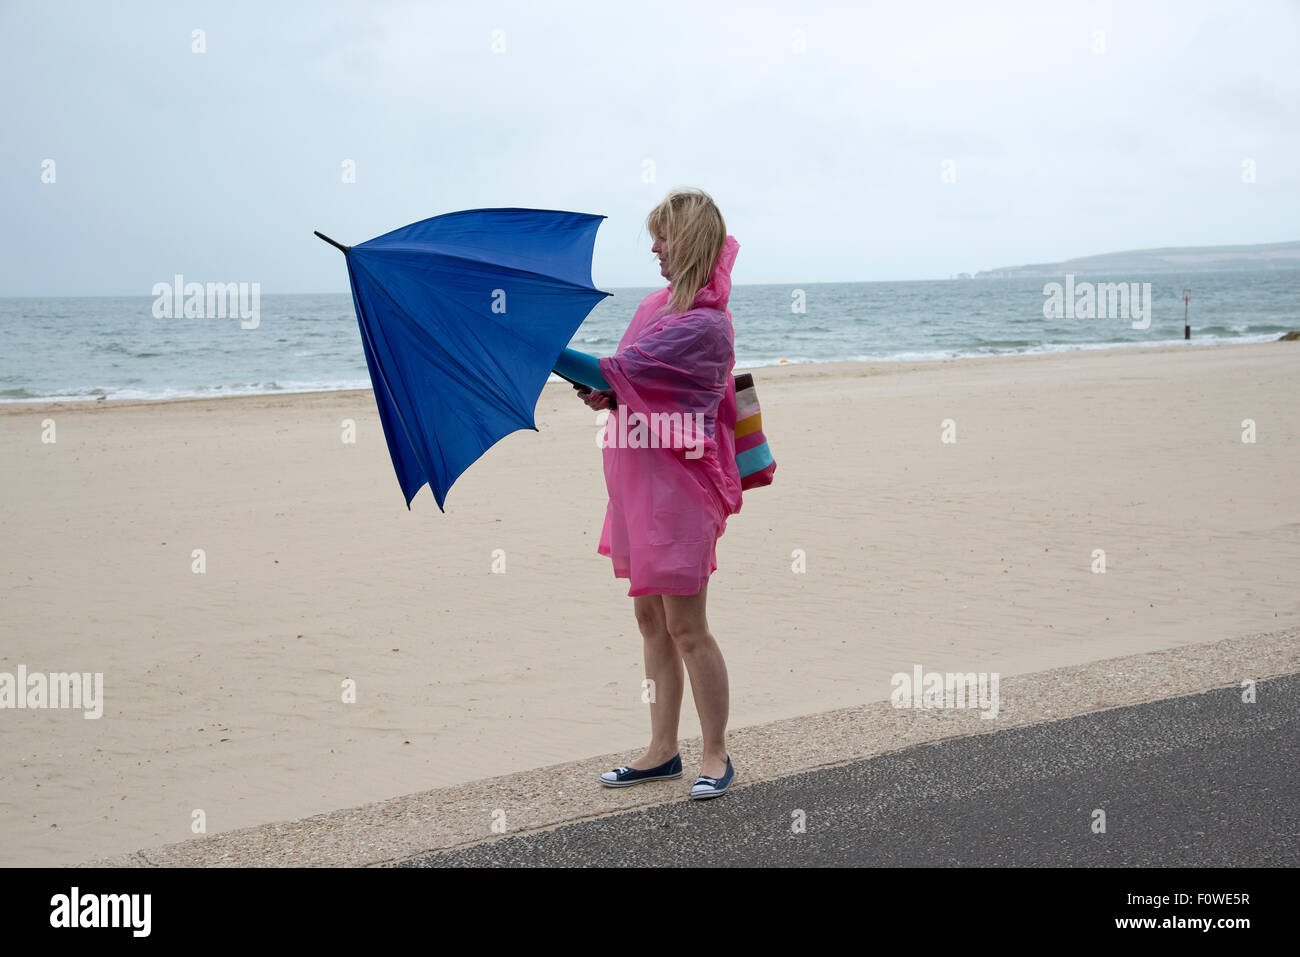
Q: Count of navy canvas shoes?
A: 2